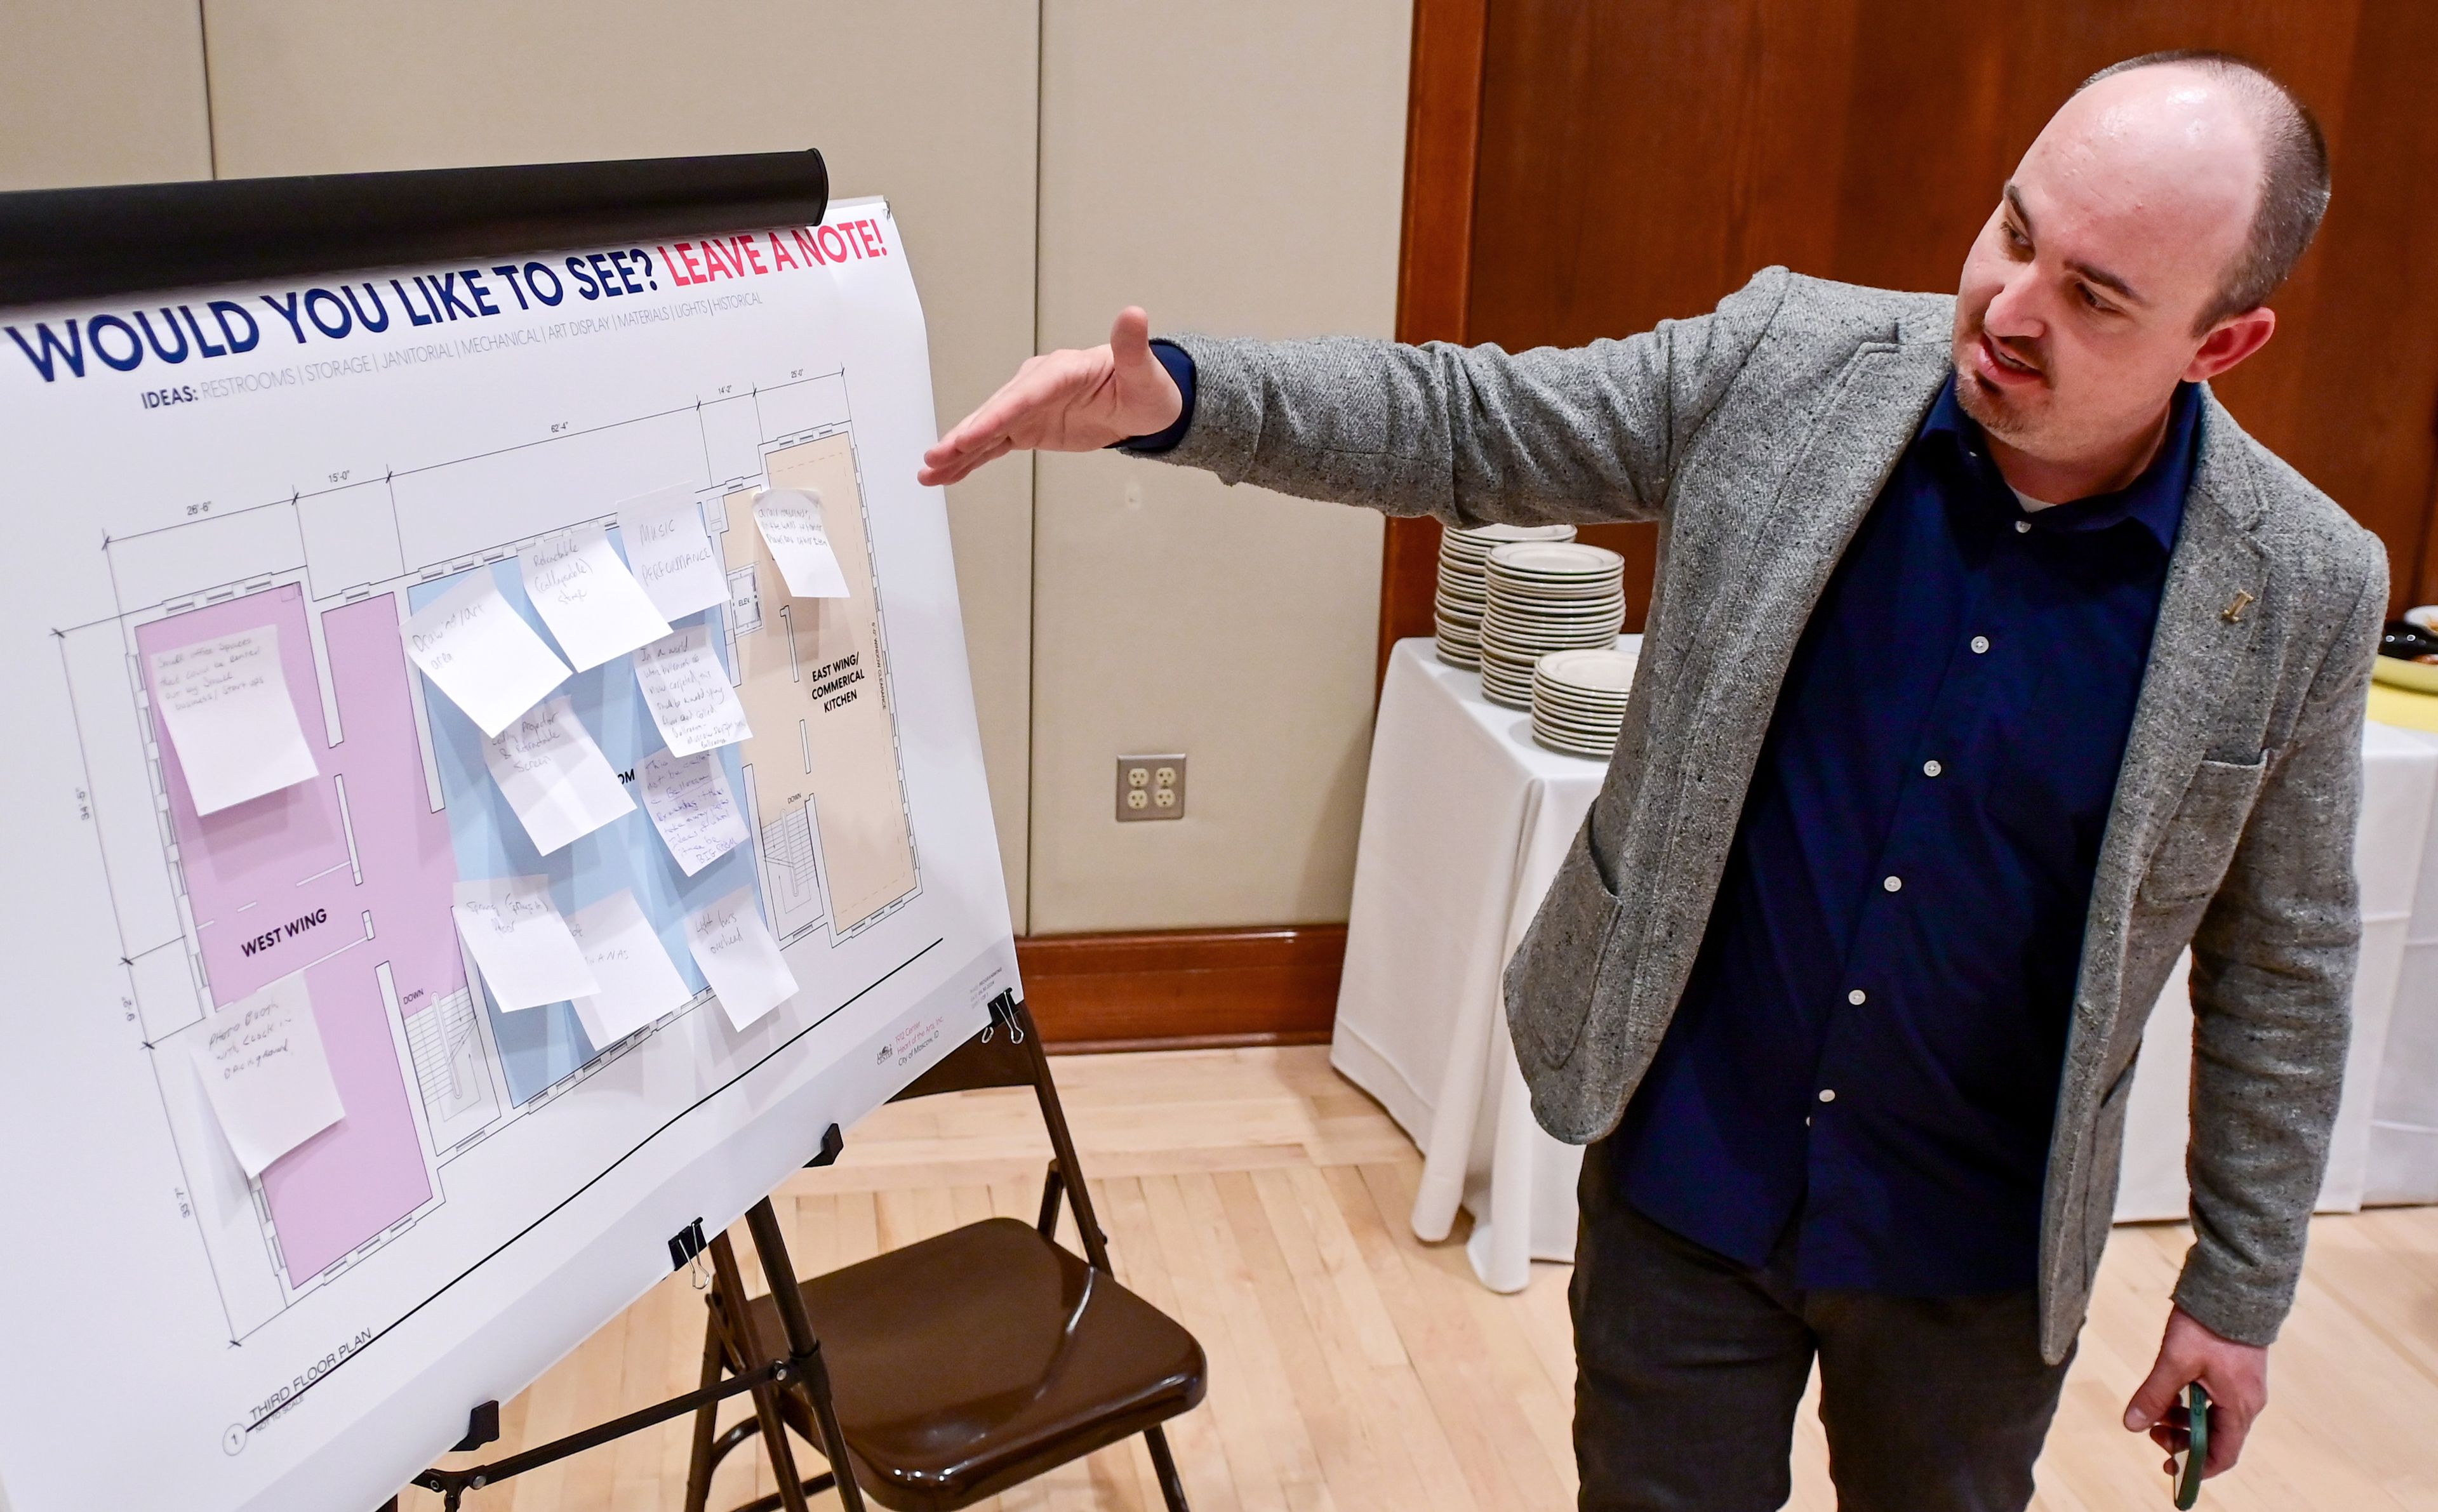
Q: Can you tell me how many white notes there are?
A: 12